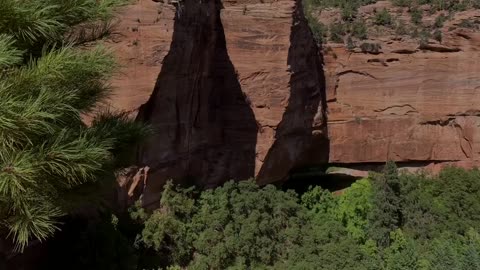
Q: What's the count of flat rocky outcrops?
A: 3